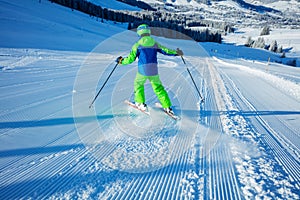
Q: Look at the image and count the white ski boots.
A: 2